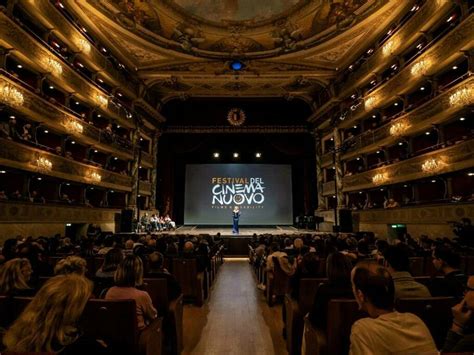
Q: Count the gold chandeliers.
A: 14